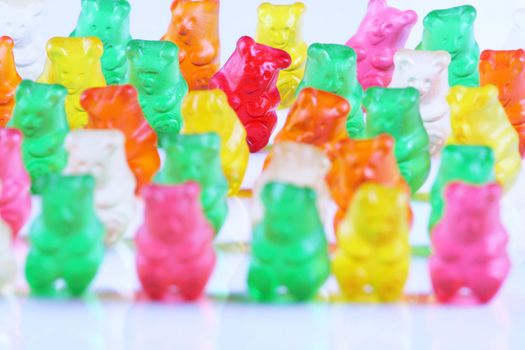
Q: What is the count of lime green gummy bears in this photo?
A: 10